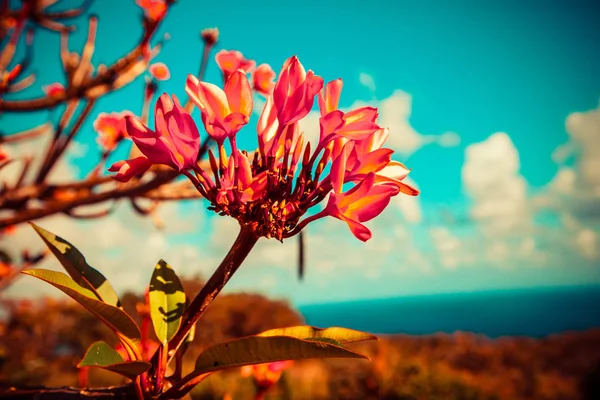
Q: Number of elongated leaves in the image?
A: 6